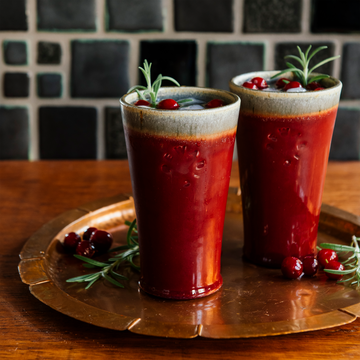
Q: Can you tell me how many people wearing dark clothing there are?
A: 0